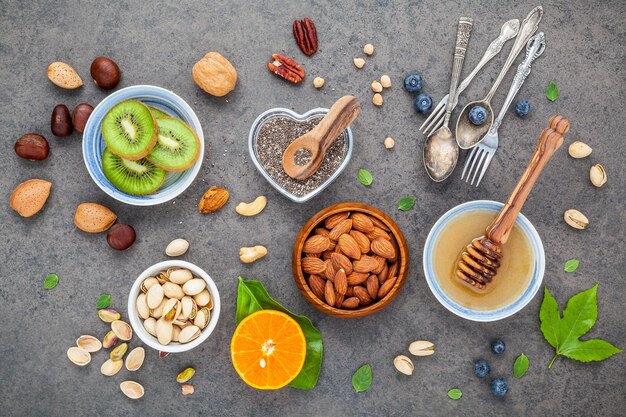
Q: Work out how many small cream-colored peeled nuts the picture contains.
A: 7